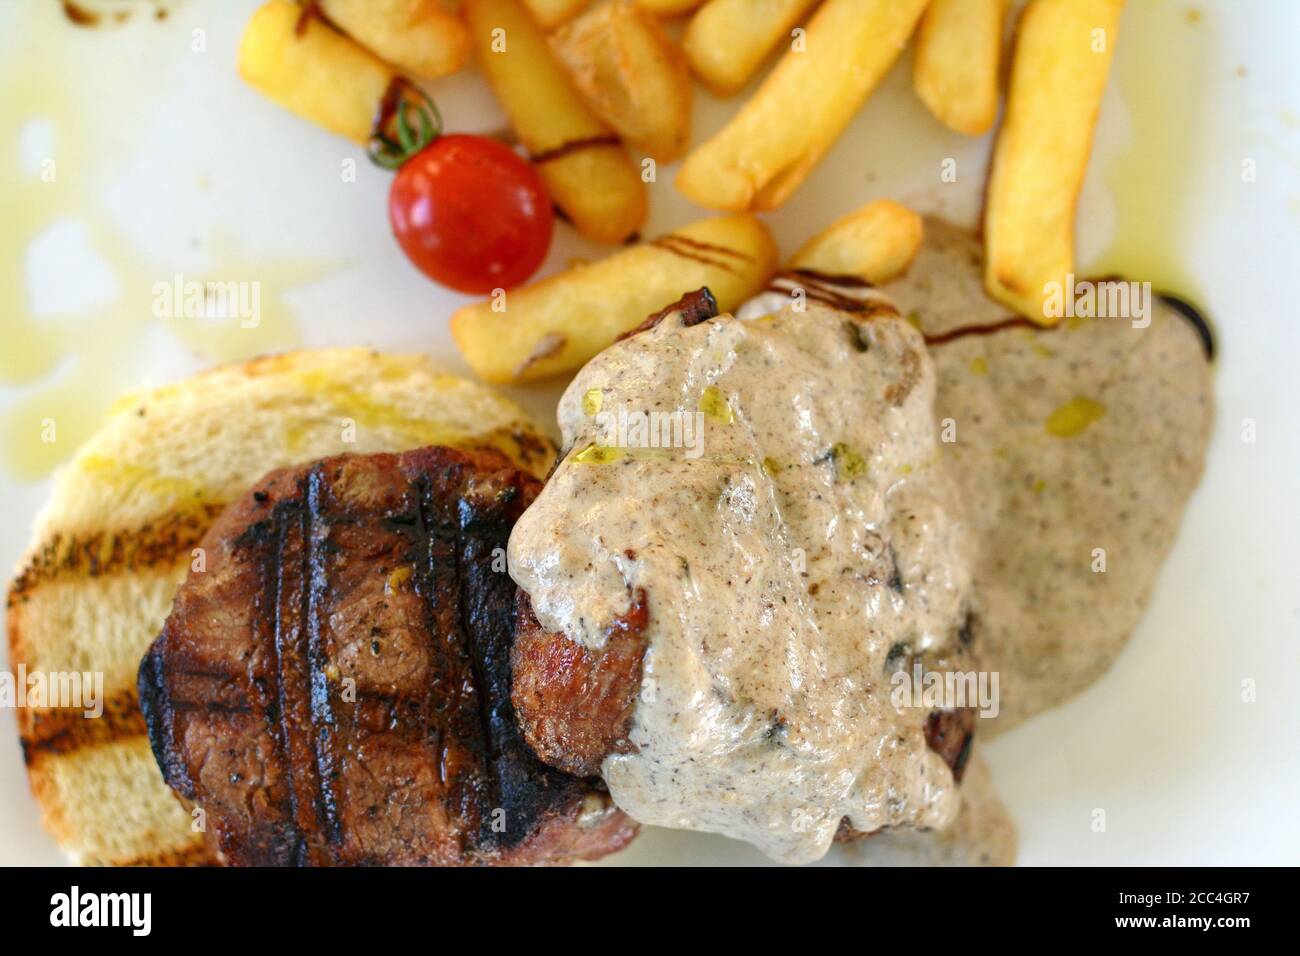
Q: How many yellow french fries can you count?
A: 12